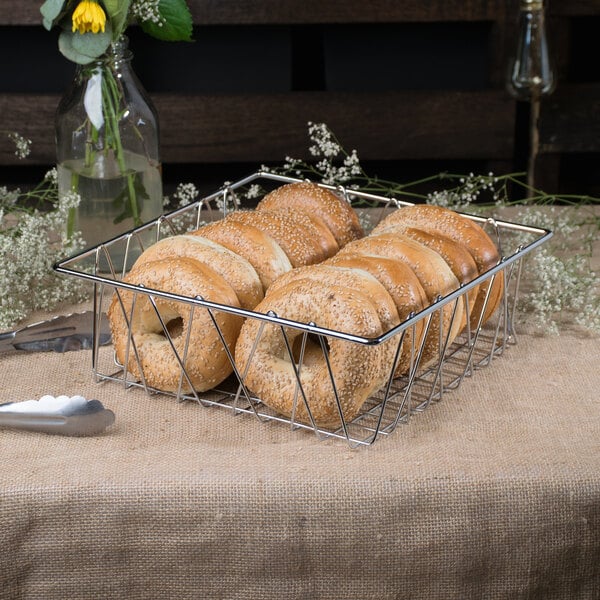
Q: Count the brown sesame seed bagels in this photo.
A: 11